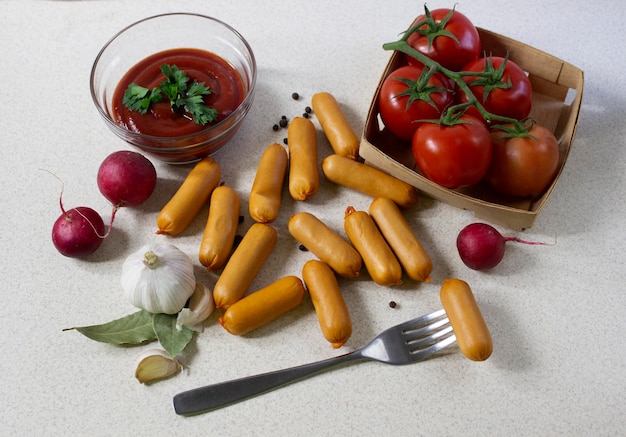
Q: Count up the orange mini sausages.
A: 13